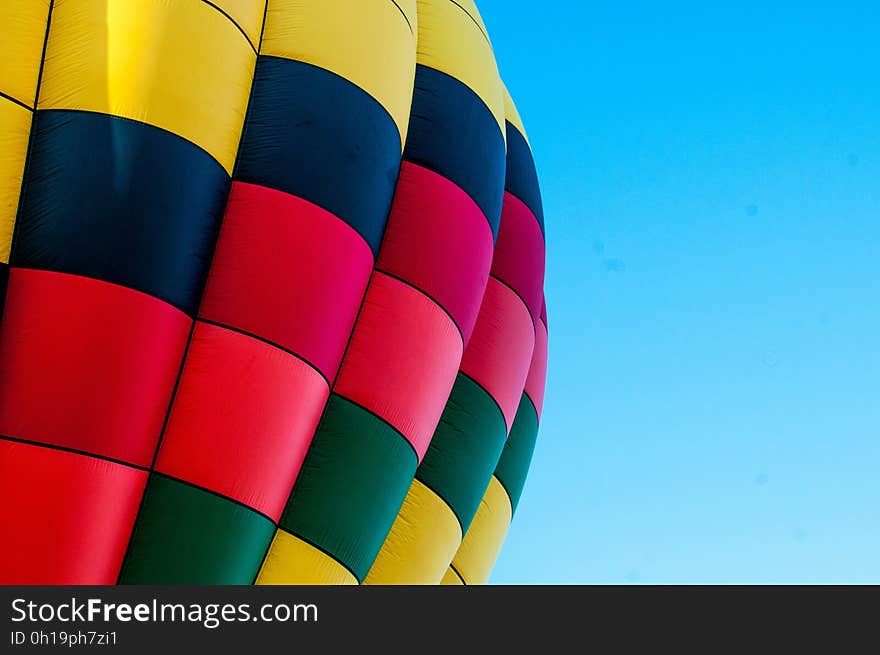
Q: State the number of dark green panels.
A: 4